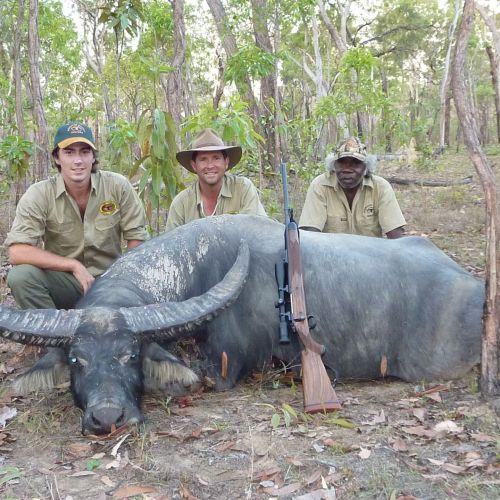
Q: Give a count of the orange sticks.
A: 2